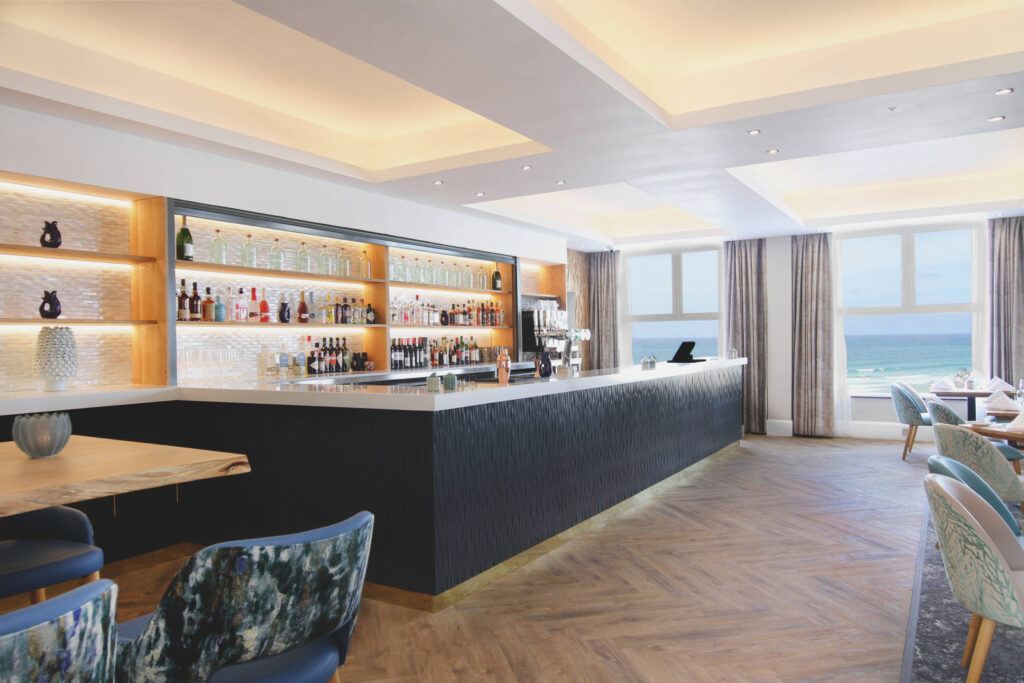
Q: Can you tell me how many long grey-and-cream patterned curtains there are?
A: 4